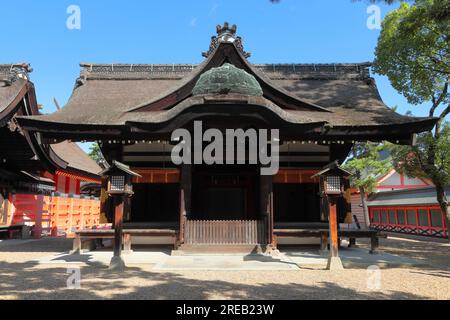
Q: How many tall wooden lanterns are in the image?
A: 2